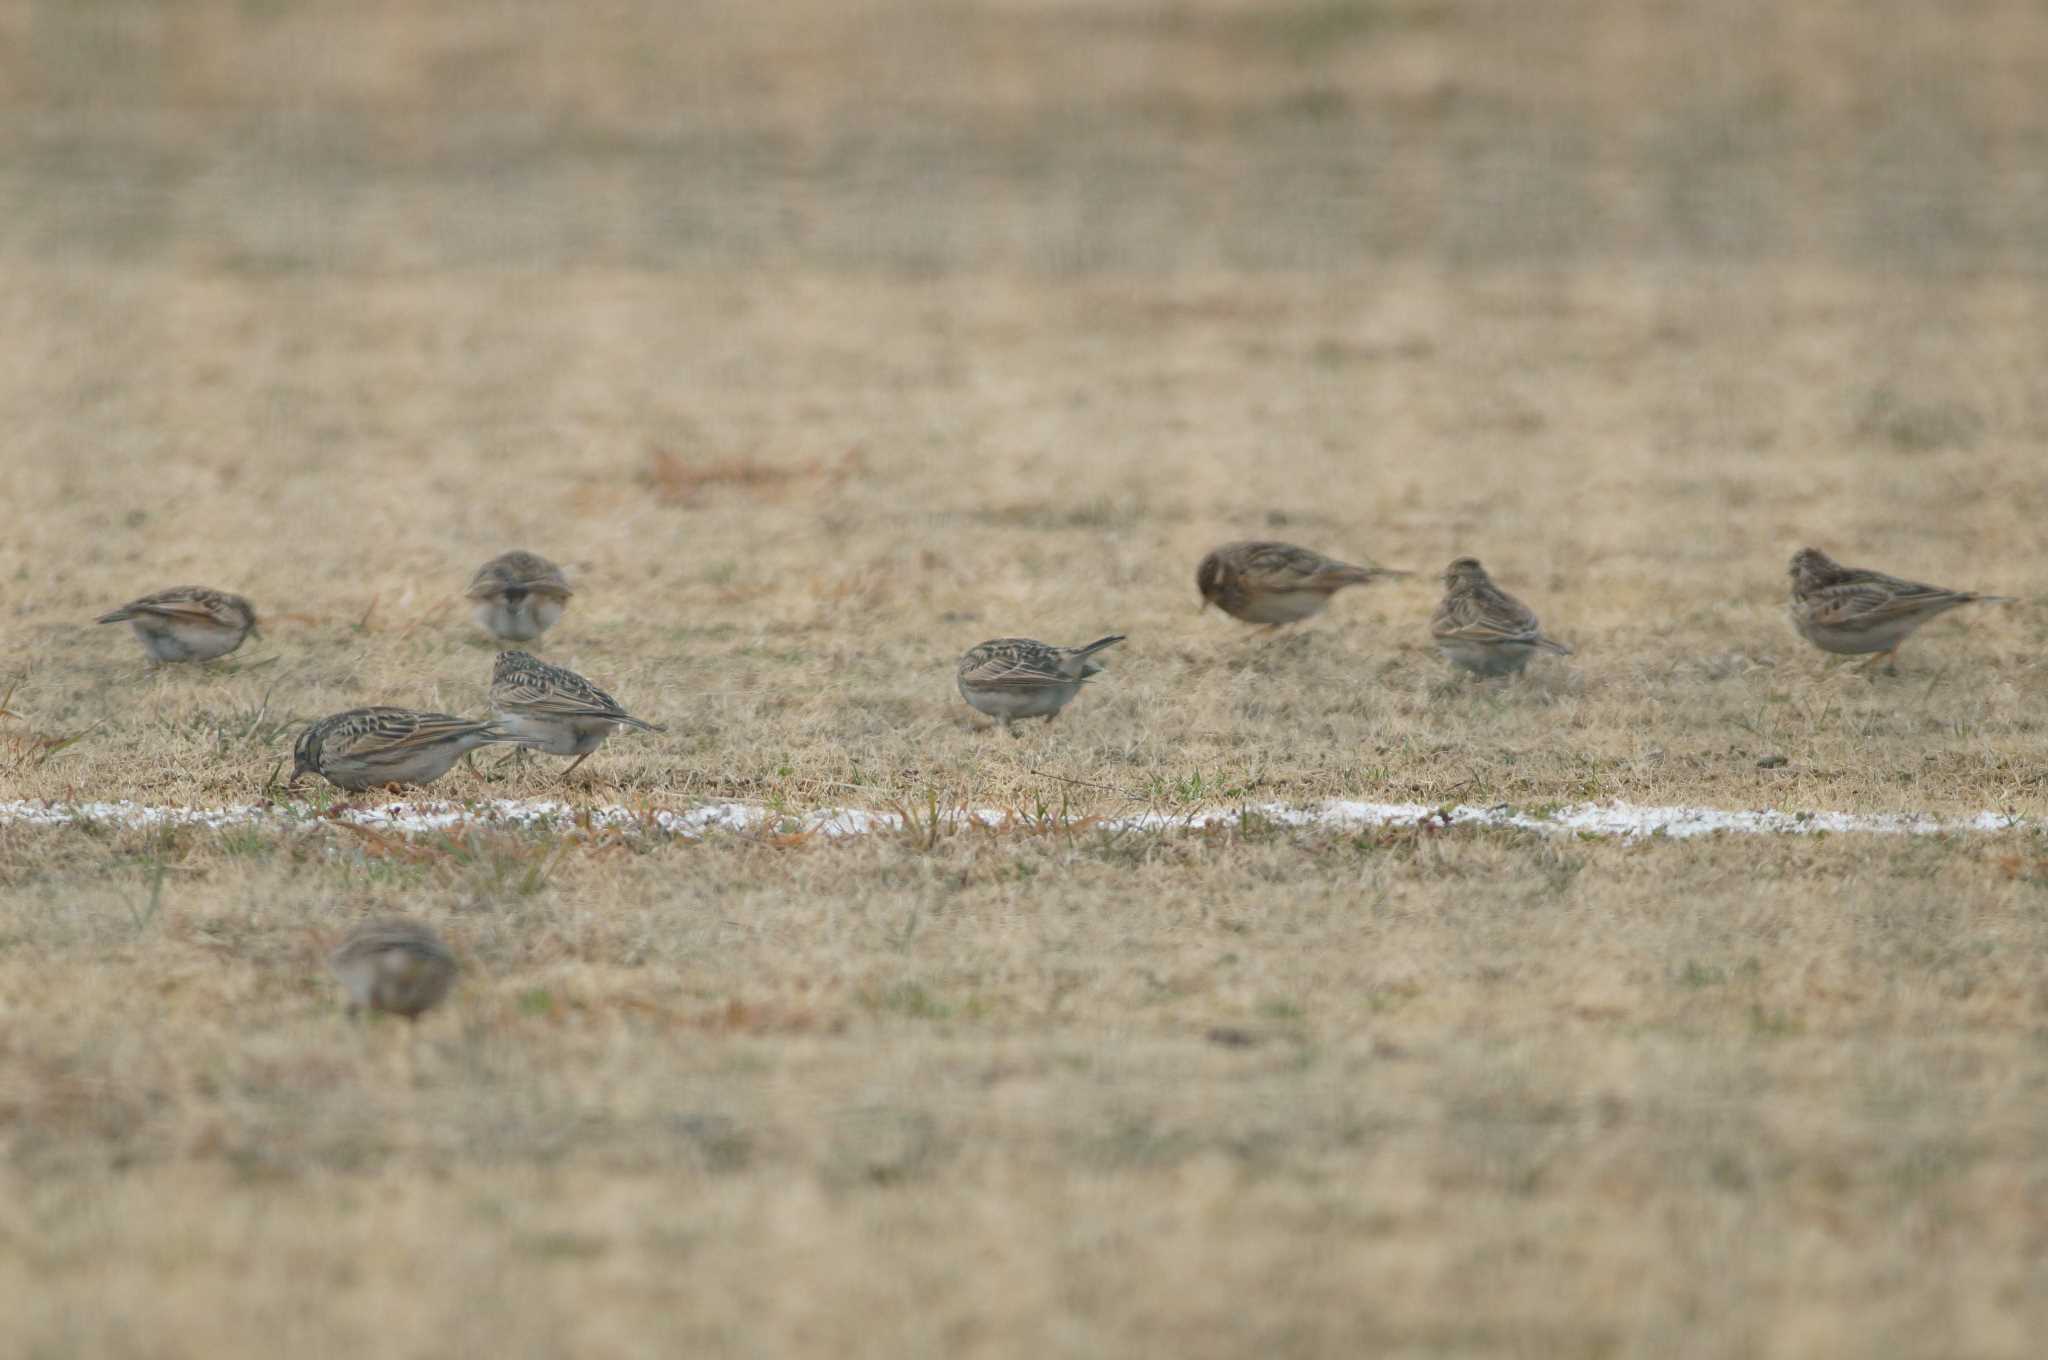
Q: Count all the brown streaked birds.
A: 9